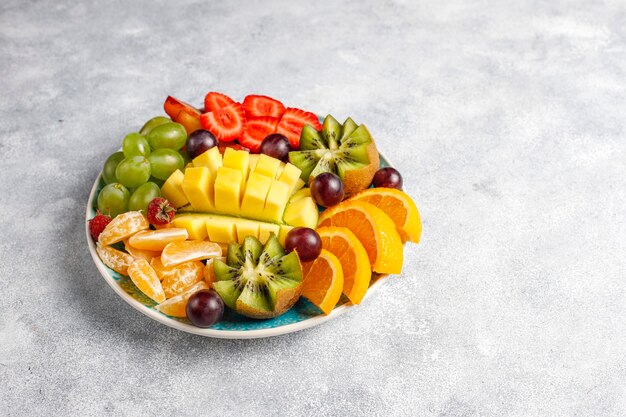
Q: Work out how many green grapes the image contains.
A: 8